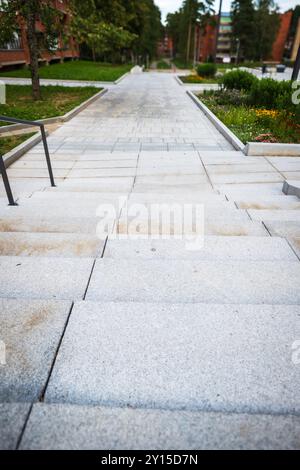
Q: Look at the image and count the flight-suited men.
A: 0